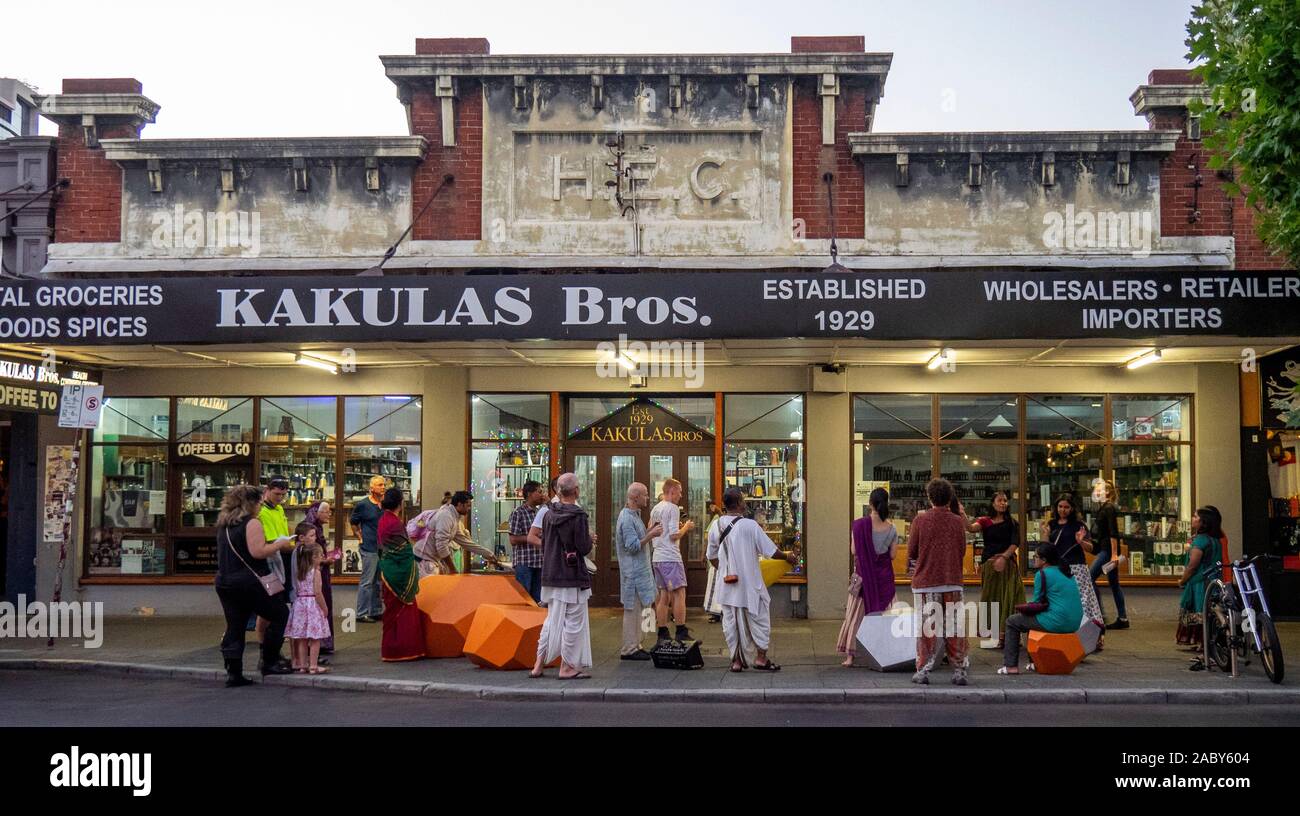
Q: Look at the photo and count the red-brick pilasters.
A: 4